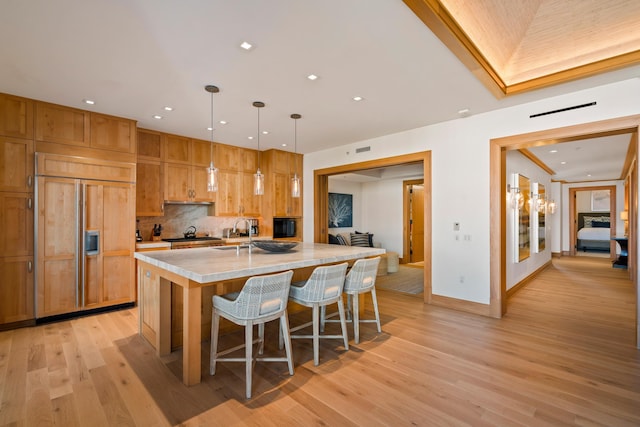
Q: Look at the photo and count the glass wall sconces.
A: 3